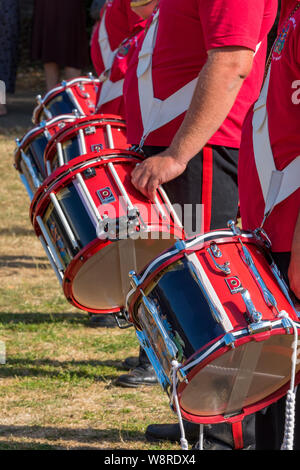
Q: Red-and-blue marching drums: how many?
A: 5